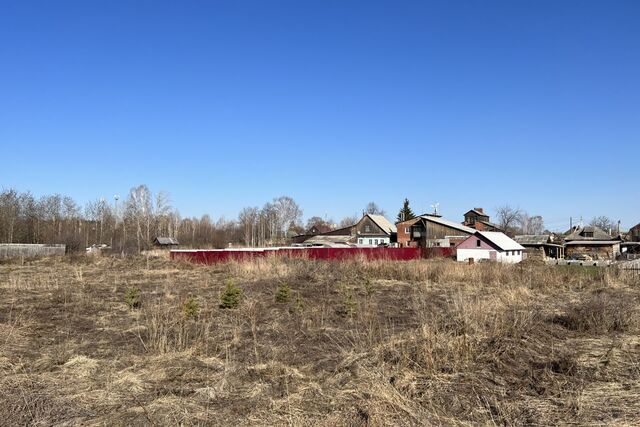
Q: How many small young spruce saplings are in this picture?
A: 7